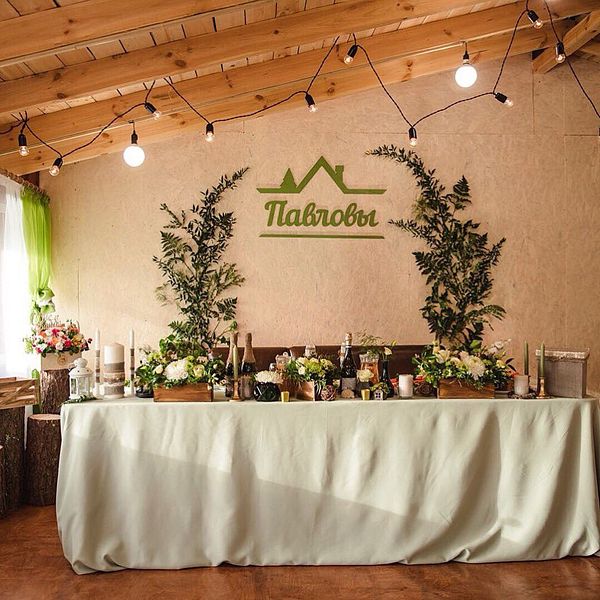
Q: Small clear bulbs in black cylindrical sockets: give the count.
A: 10